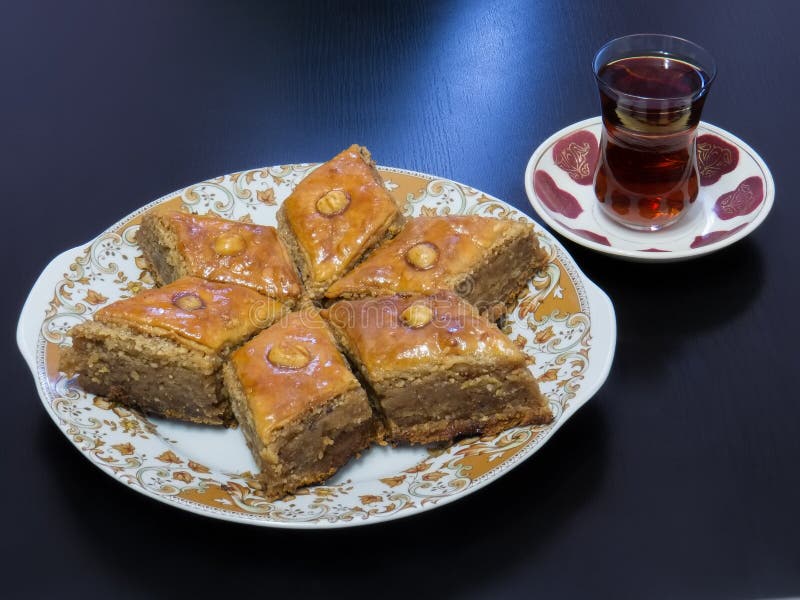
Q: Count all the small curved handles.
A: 2